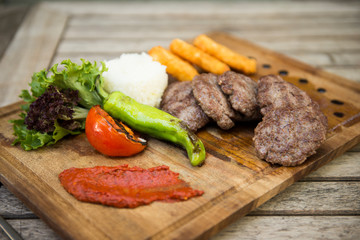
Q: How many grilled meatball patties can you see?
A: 5